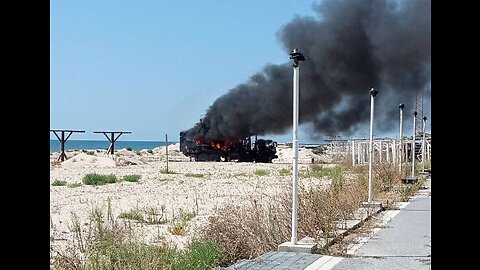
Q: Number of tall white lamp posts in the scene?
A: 5